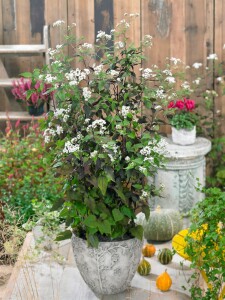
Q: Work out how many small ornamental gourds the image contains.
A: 4